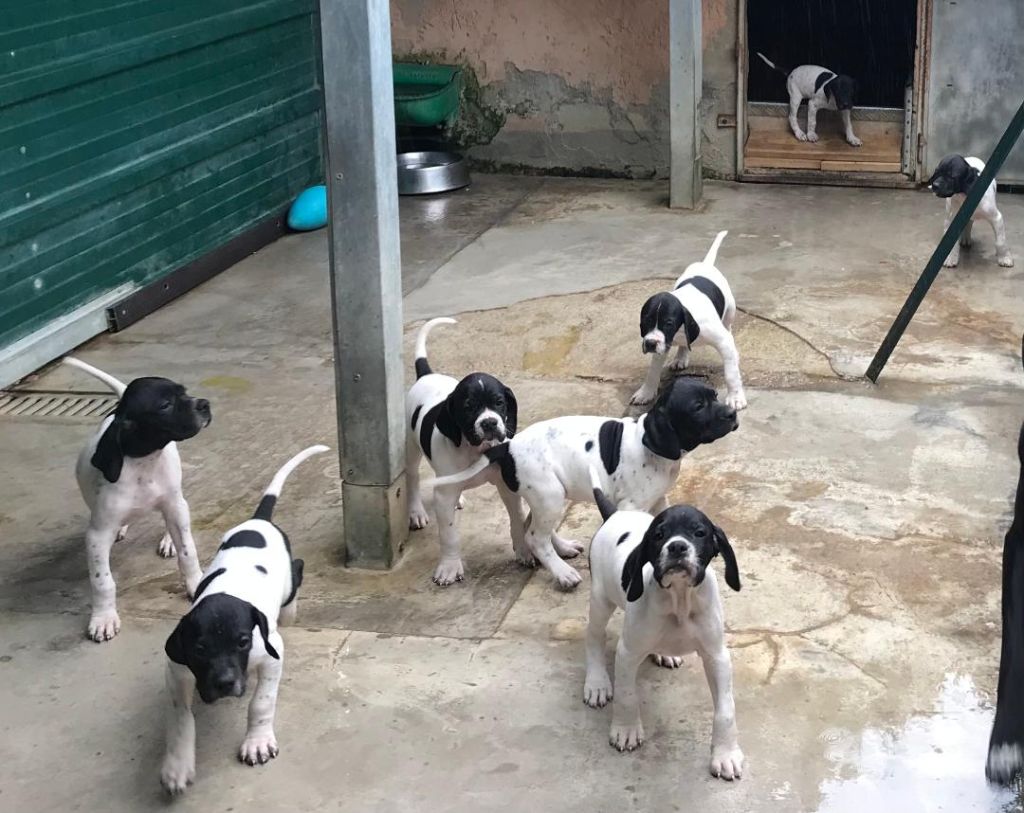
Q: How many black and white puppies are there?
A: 8